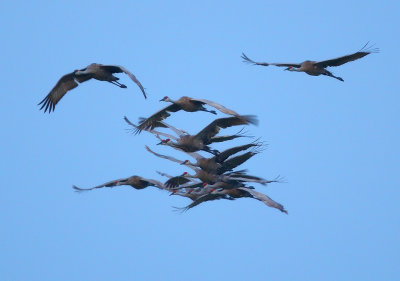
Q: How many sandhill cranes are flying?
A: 12